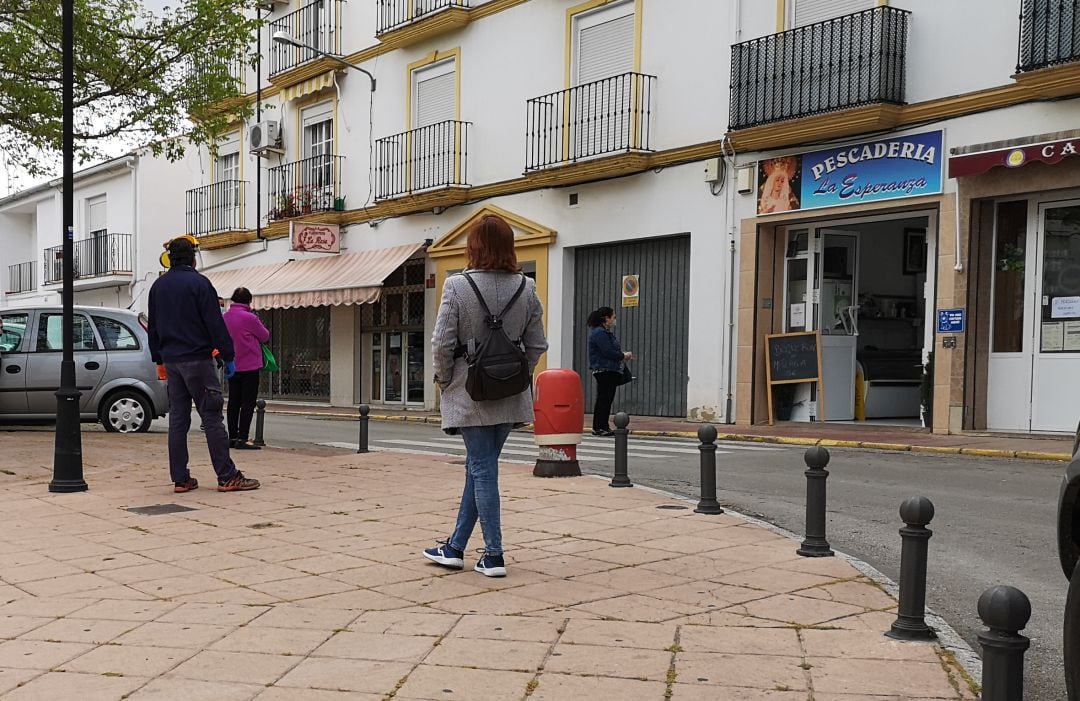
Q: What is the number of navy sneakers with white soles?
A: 2